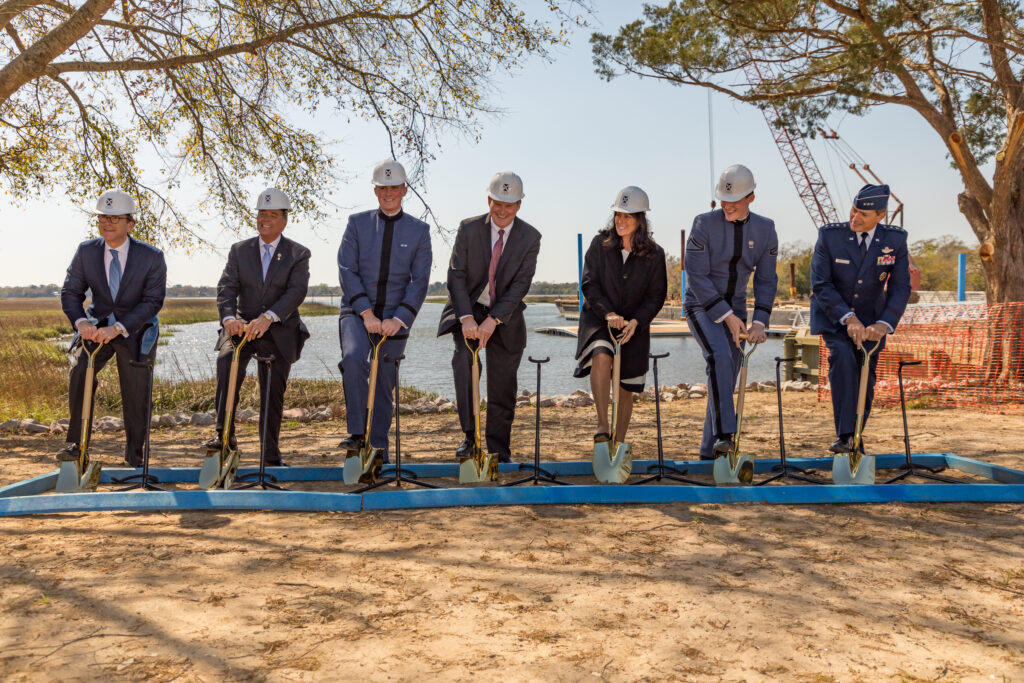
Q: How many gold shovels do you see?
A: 7